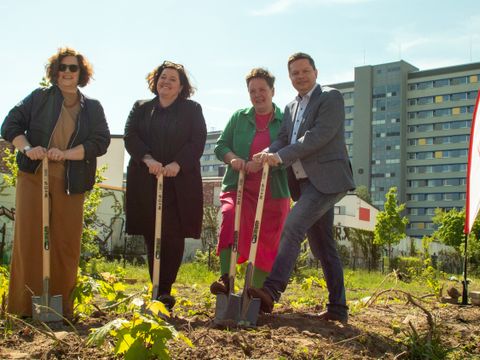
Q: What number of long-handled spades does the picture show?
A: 4